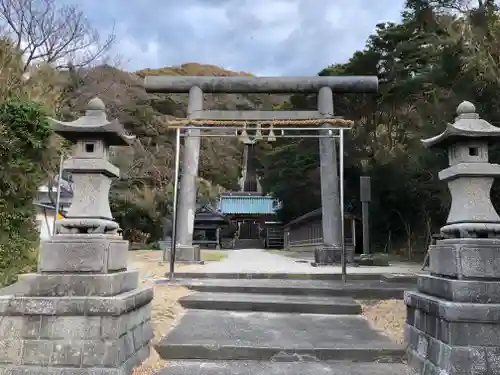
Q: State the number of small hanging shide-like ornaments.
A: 3